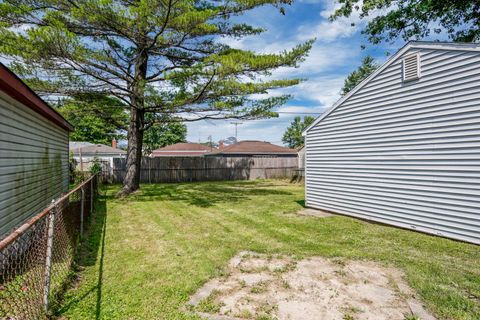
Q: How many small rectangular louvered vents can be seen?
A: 1